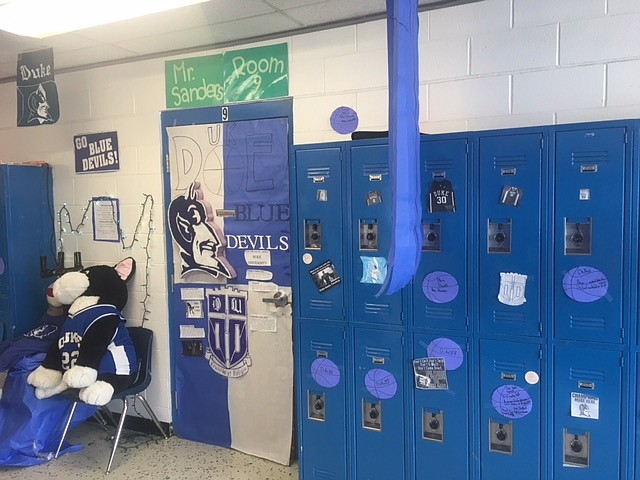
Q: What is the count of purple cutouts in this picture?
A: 7